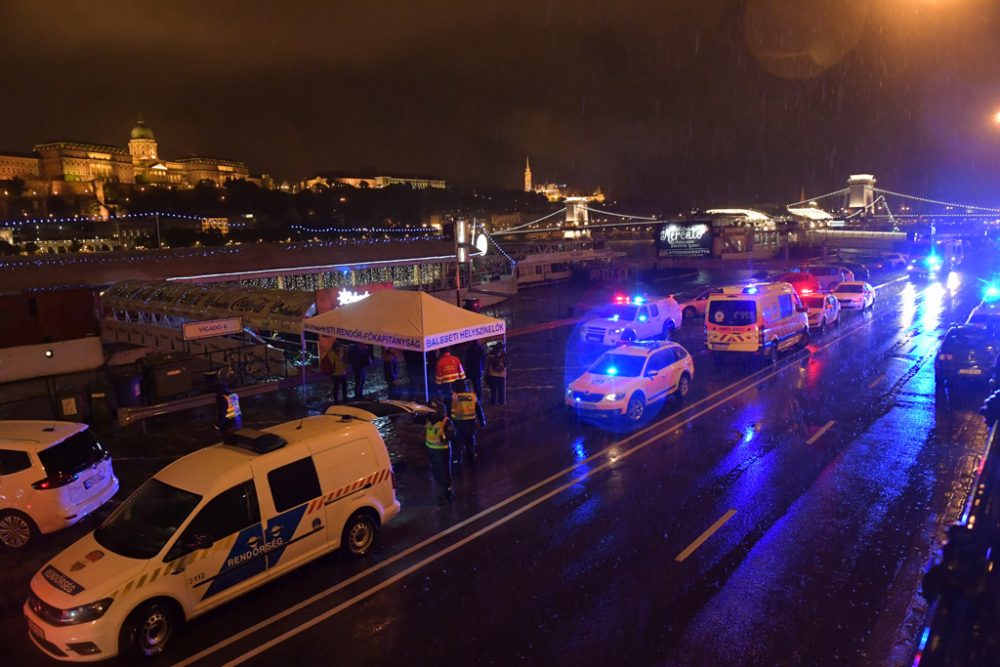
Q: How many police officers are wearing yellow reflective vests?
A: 3